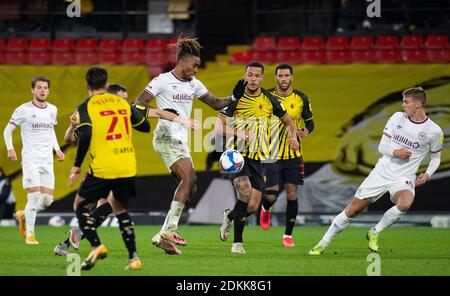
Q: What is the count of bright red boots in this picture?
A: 2